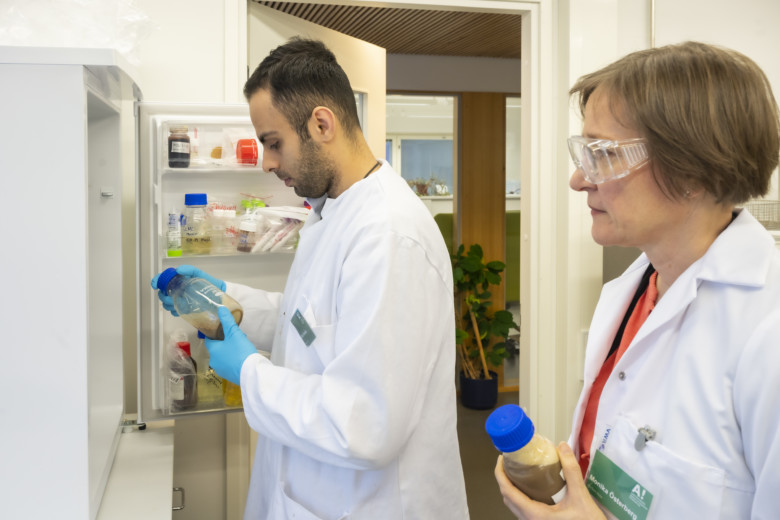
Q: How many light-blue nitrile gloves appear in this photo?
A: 2